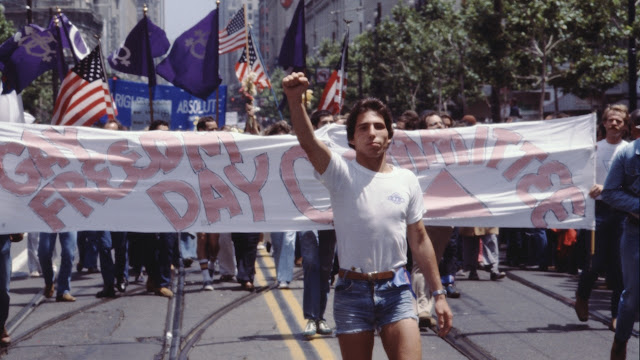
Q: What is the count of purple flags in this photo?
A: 5